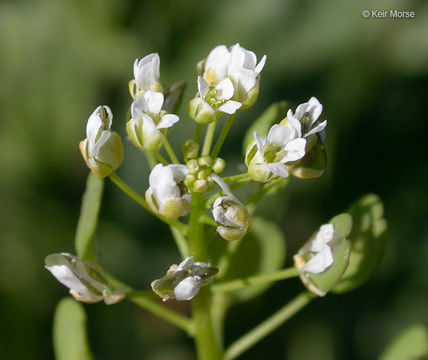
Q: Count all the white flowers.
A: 13